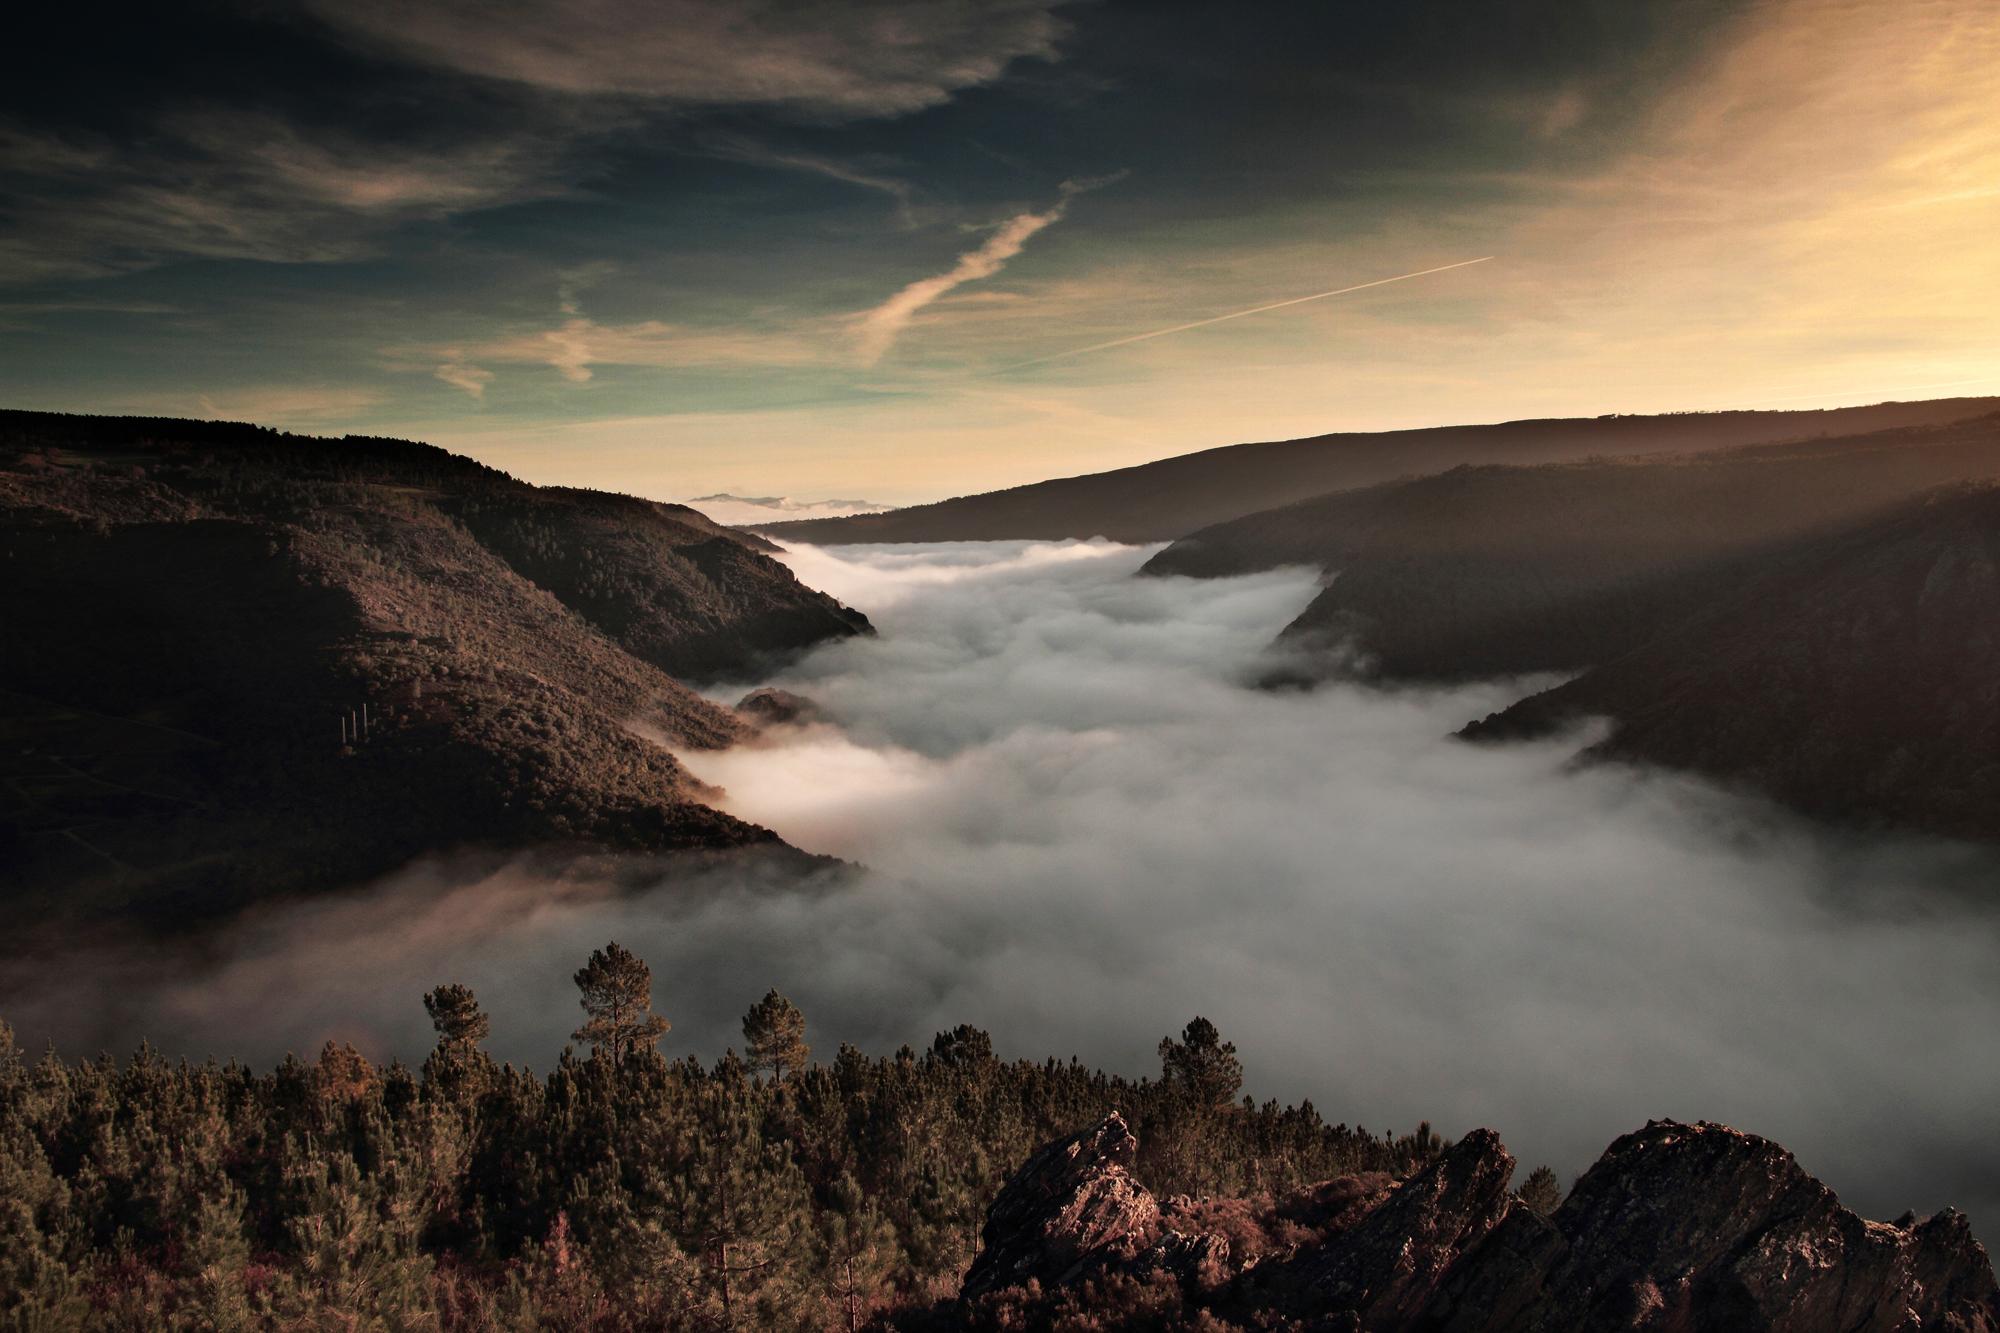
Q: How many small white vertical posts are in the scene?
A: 3